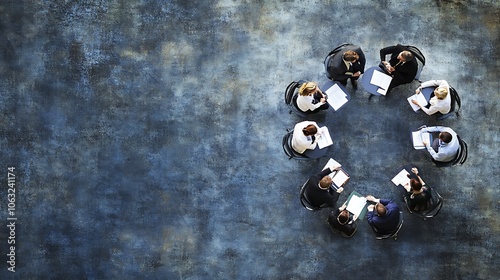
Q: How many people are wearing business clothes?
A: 10